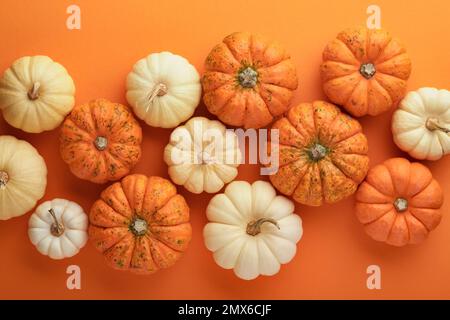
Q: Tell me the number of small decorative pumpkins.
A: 13